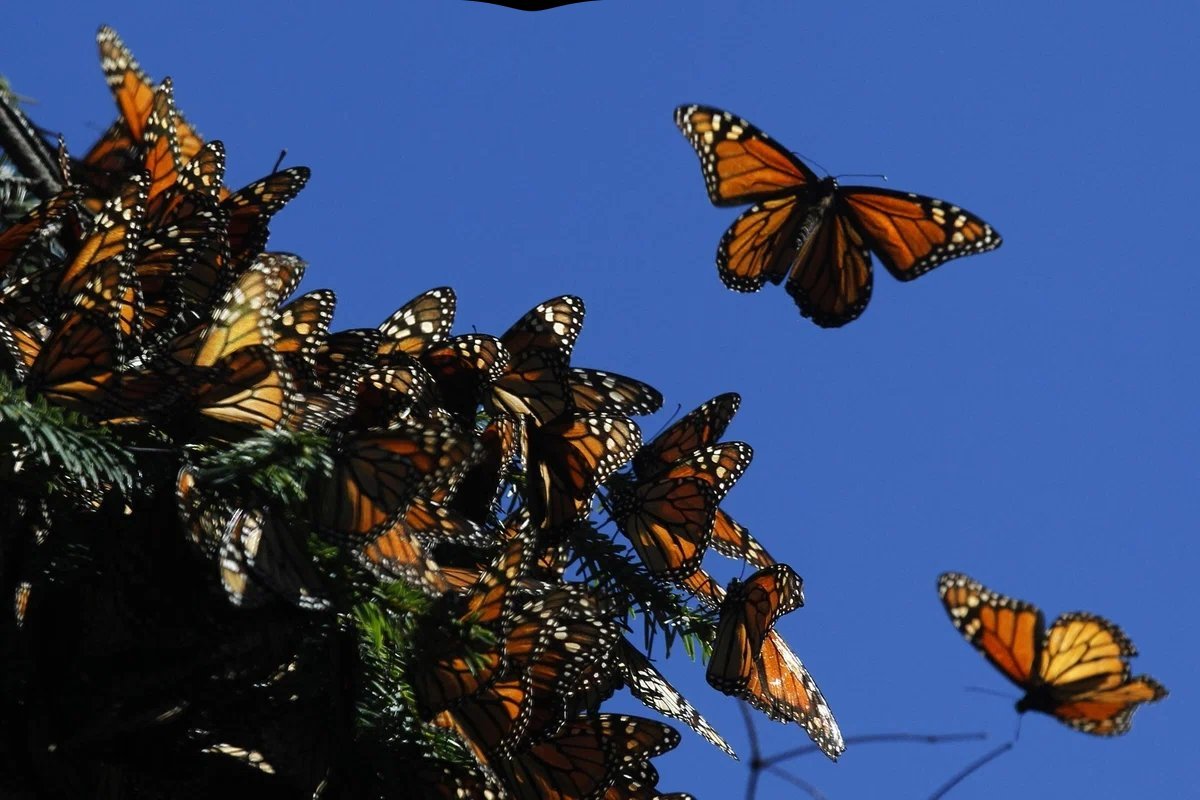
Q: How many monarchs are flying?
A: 2